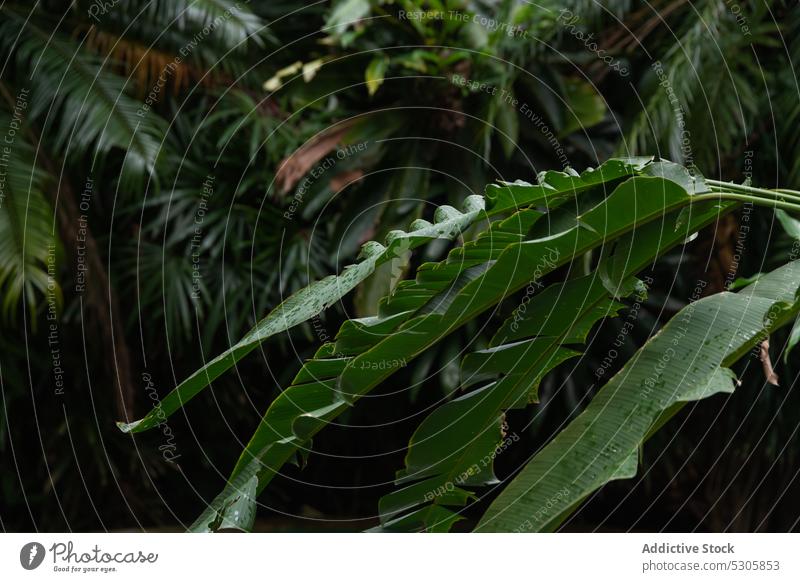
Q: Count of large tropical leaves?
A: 4